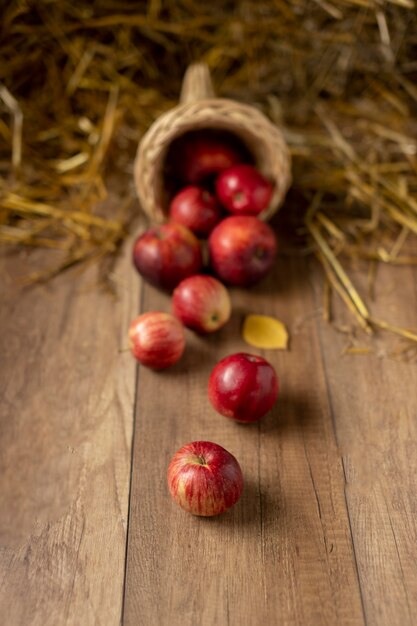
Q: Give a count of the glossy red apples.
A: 9